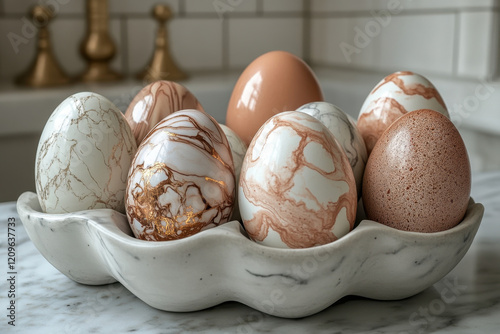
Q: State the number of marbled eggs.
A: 7